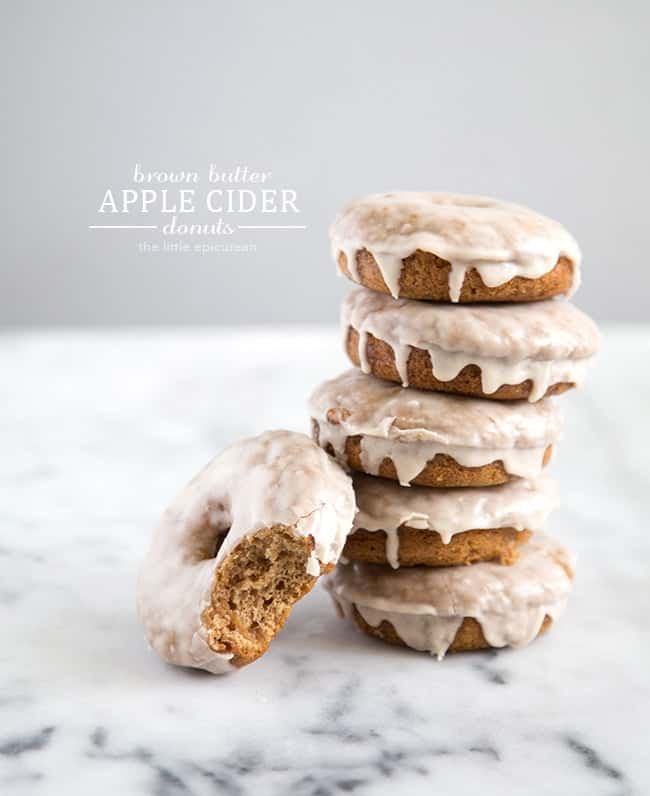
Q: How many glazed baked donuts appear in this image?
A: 6